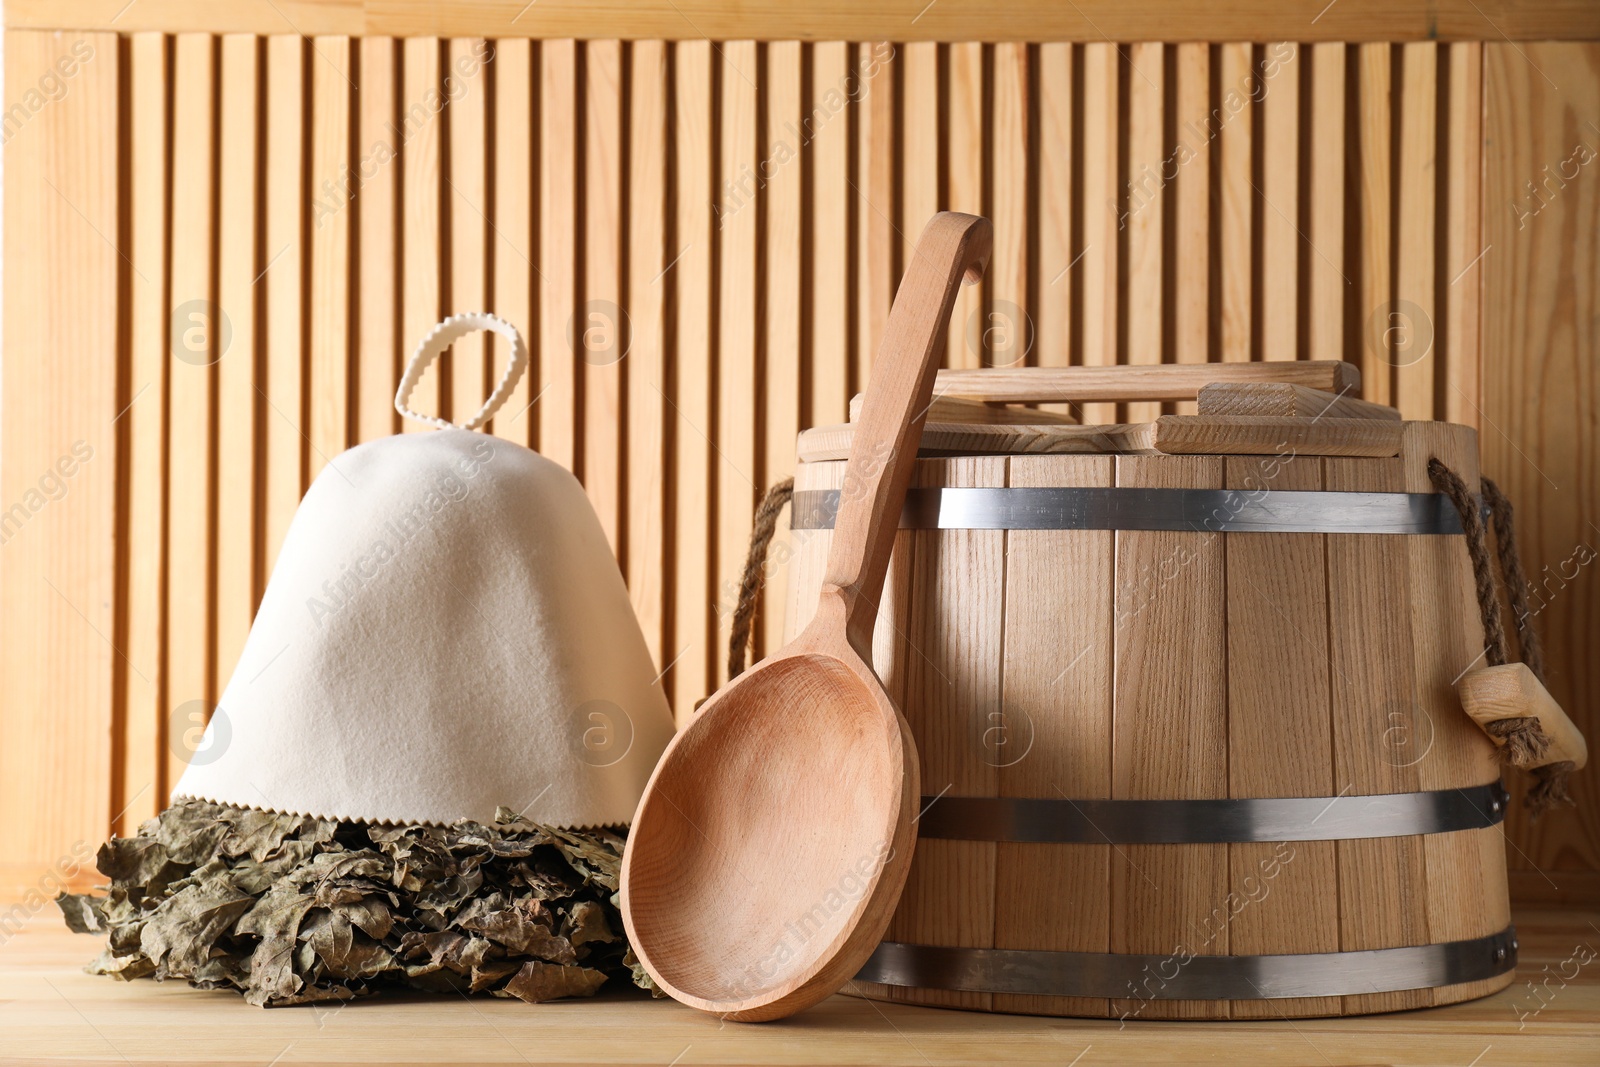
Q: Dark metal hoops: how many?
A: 3